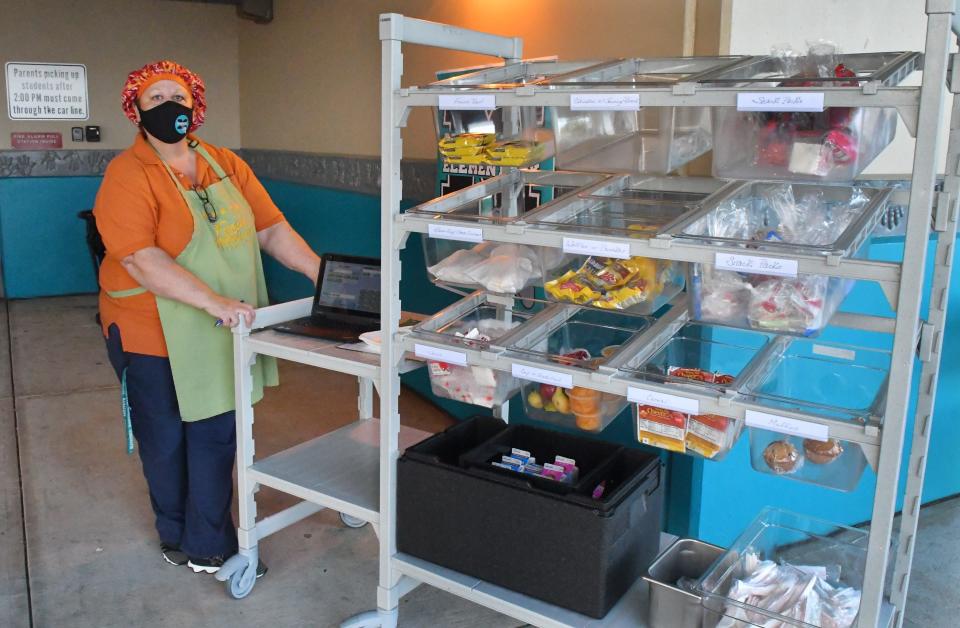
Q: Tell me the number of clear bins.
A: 11